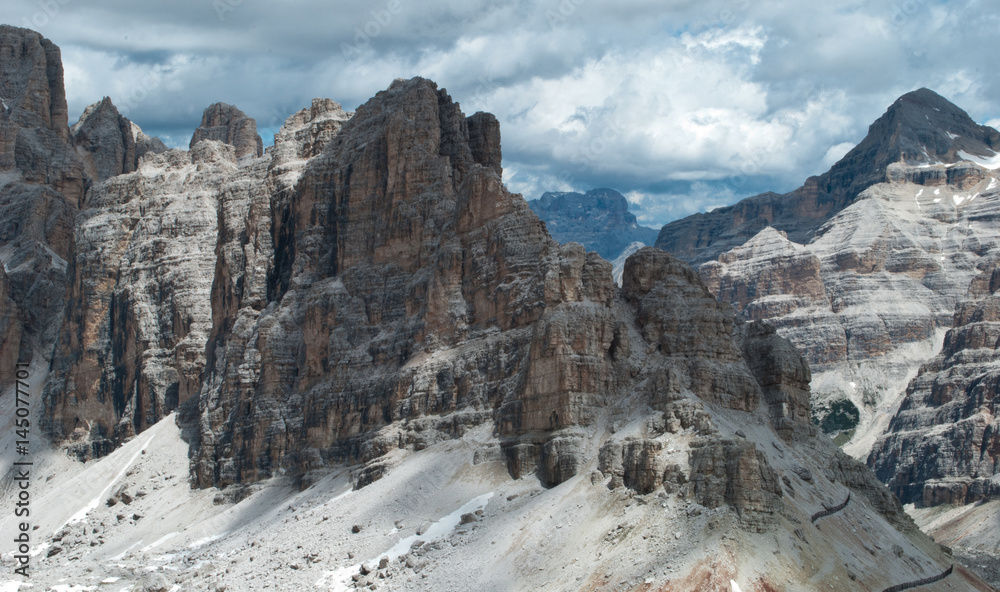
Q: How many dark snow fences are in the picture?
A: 2